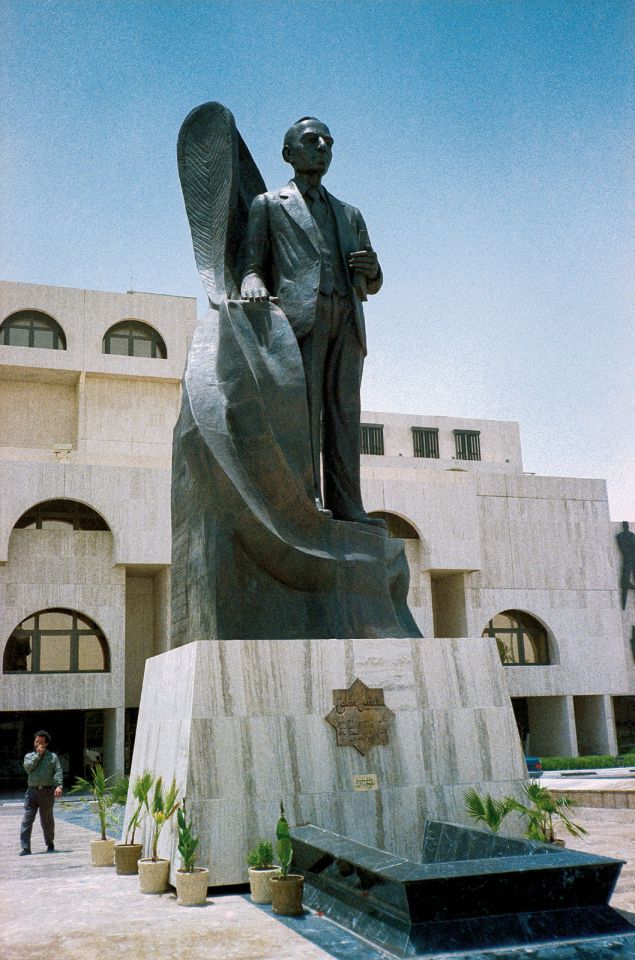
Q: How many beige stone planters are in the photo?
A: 4